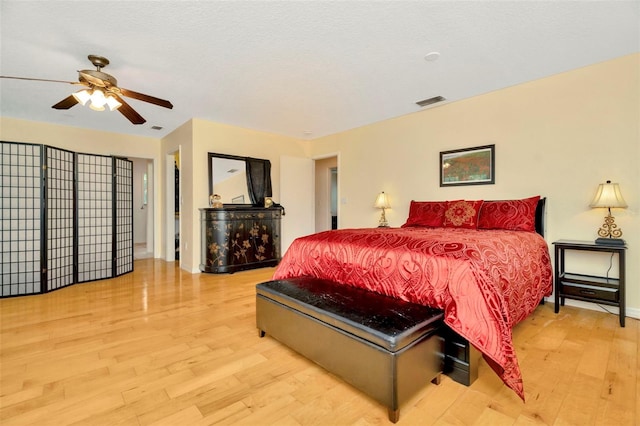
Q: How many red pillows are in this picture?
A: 3